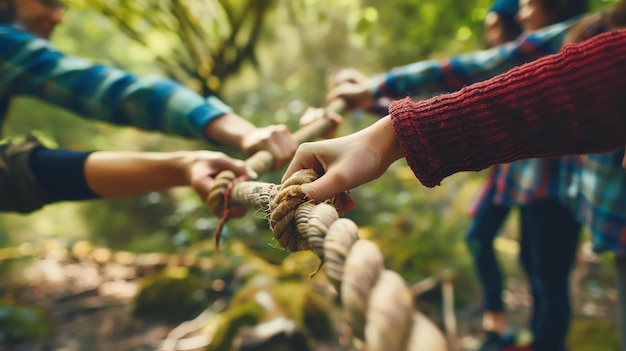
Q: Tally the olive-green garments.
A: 1